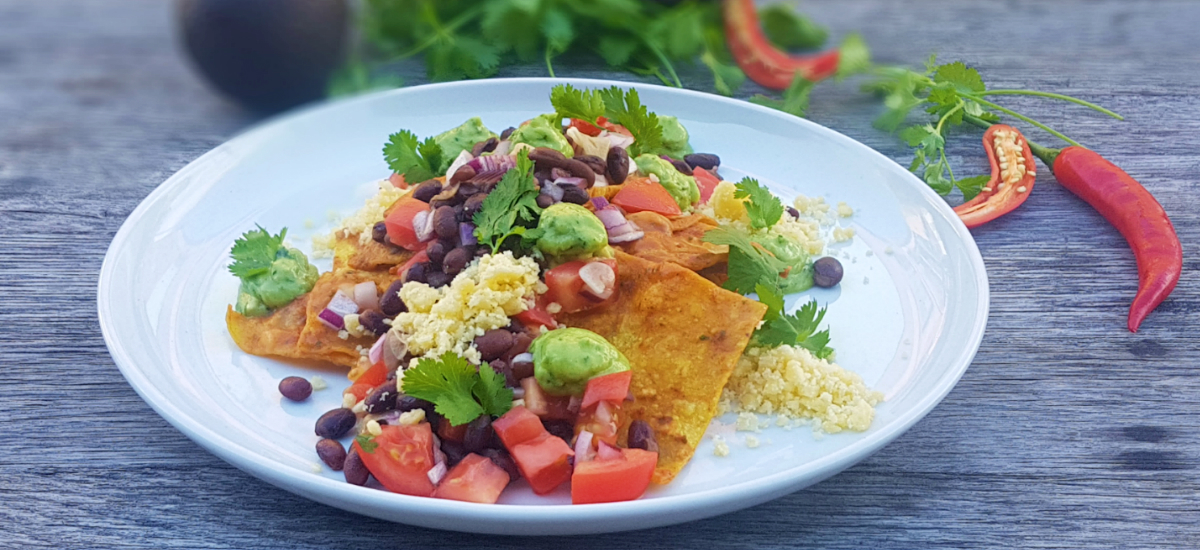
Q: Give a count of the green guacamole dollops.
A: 8